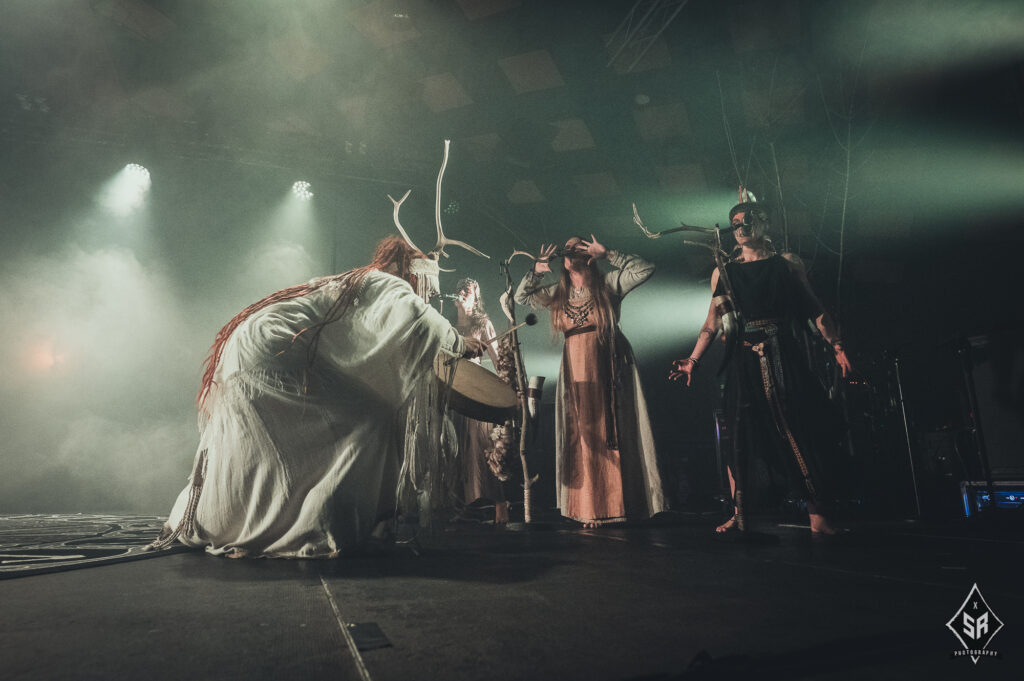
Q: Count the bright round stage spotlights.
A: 2